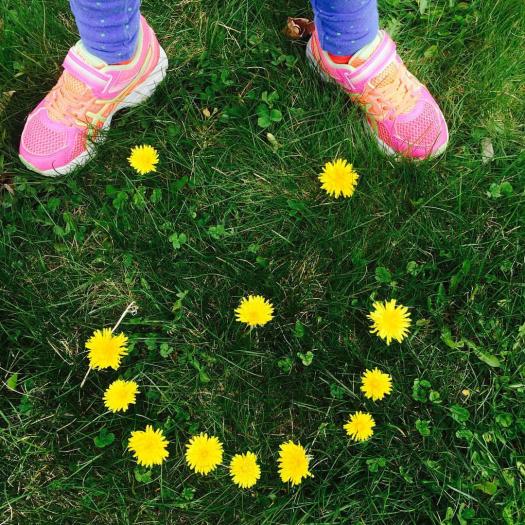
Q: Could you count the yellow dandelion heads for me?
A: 12